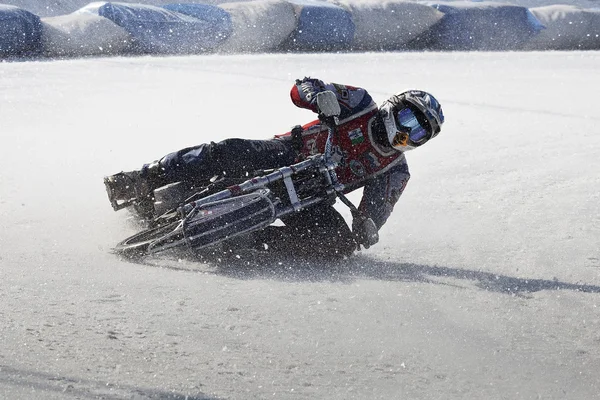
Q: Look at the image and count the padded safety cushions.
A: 8